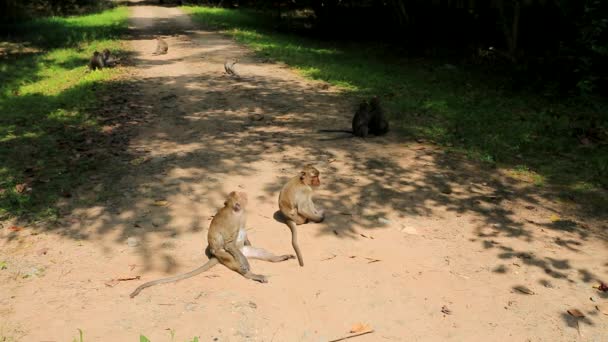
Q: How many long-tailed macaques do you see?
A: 8